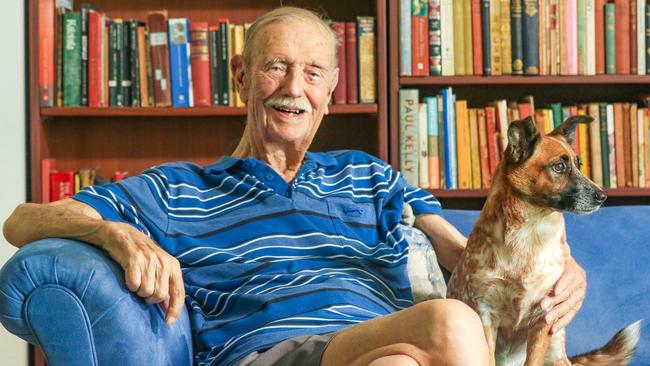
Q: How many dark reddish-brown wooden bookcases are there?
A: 2